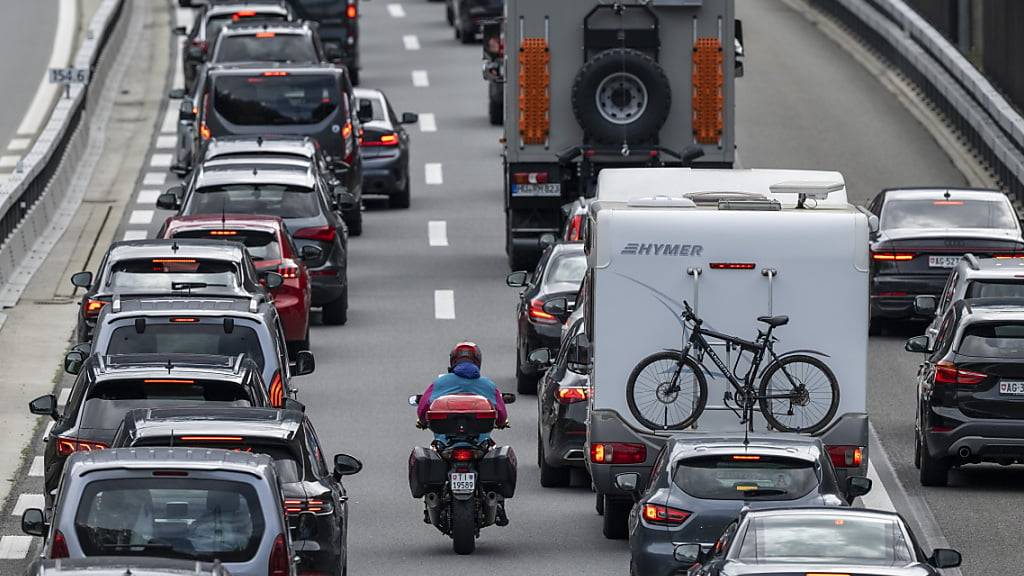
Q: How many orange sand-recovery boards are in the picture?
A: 2